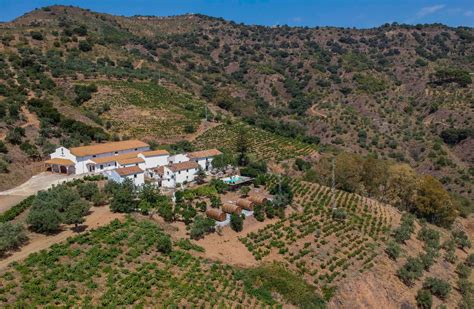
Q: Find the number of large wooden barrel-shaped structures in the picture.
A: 4